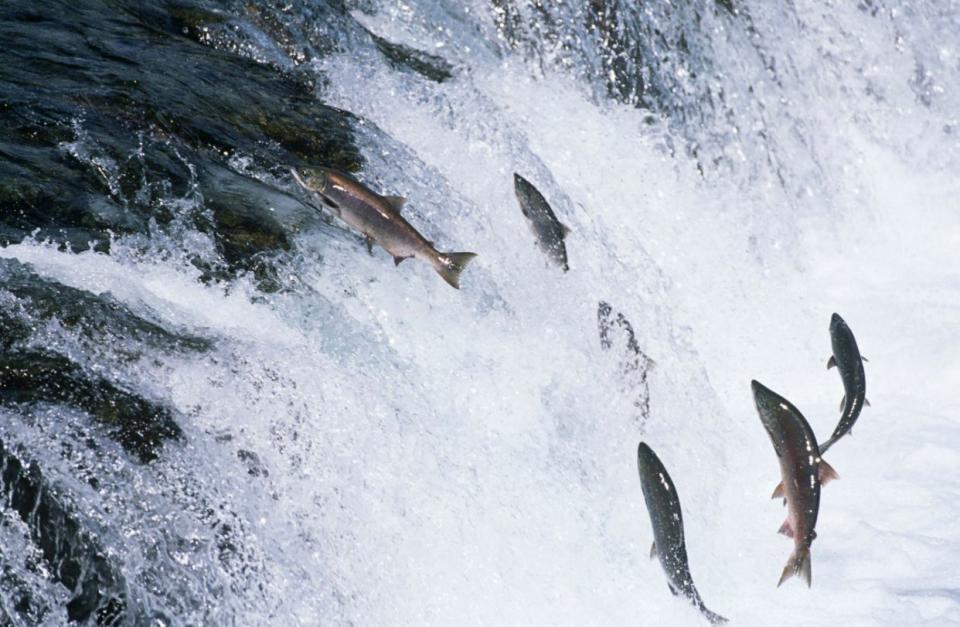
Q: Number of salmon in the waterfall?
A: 6